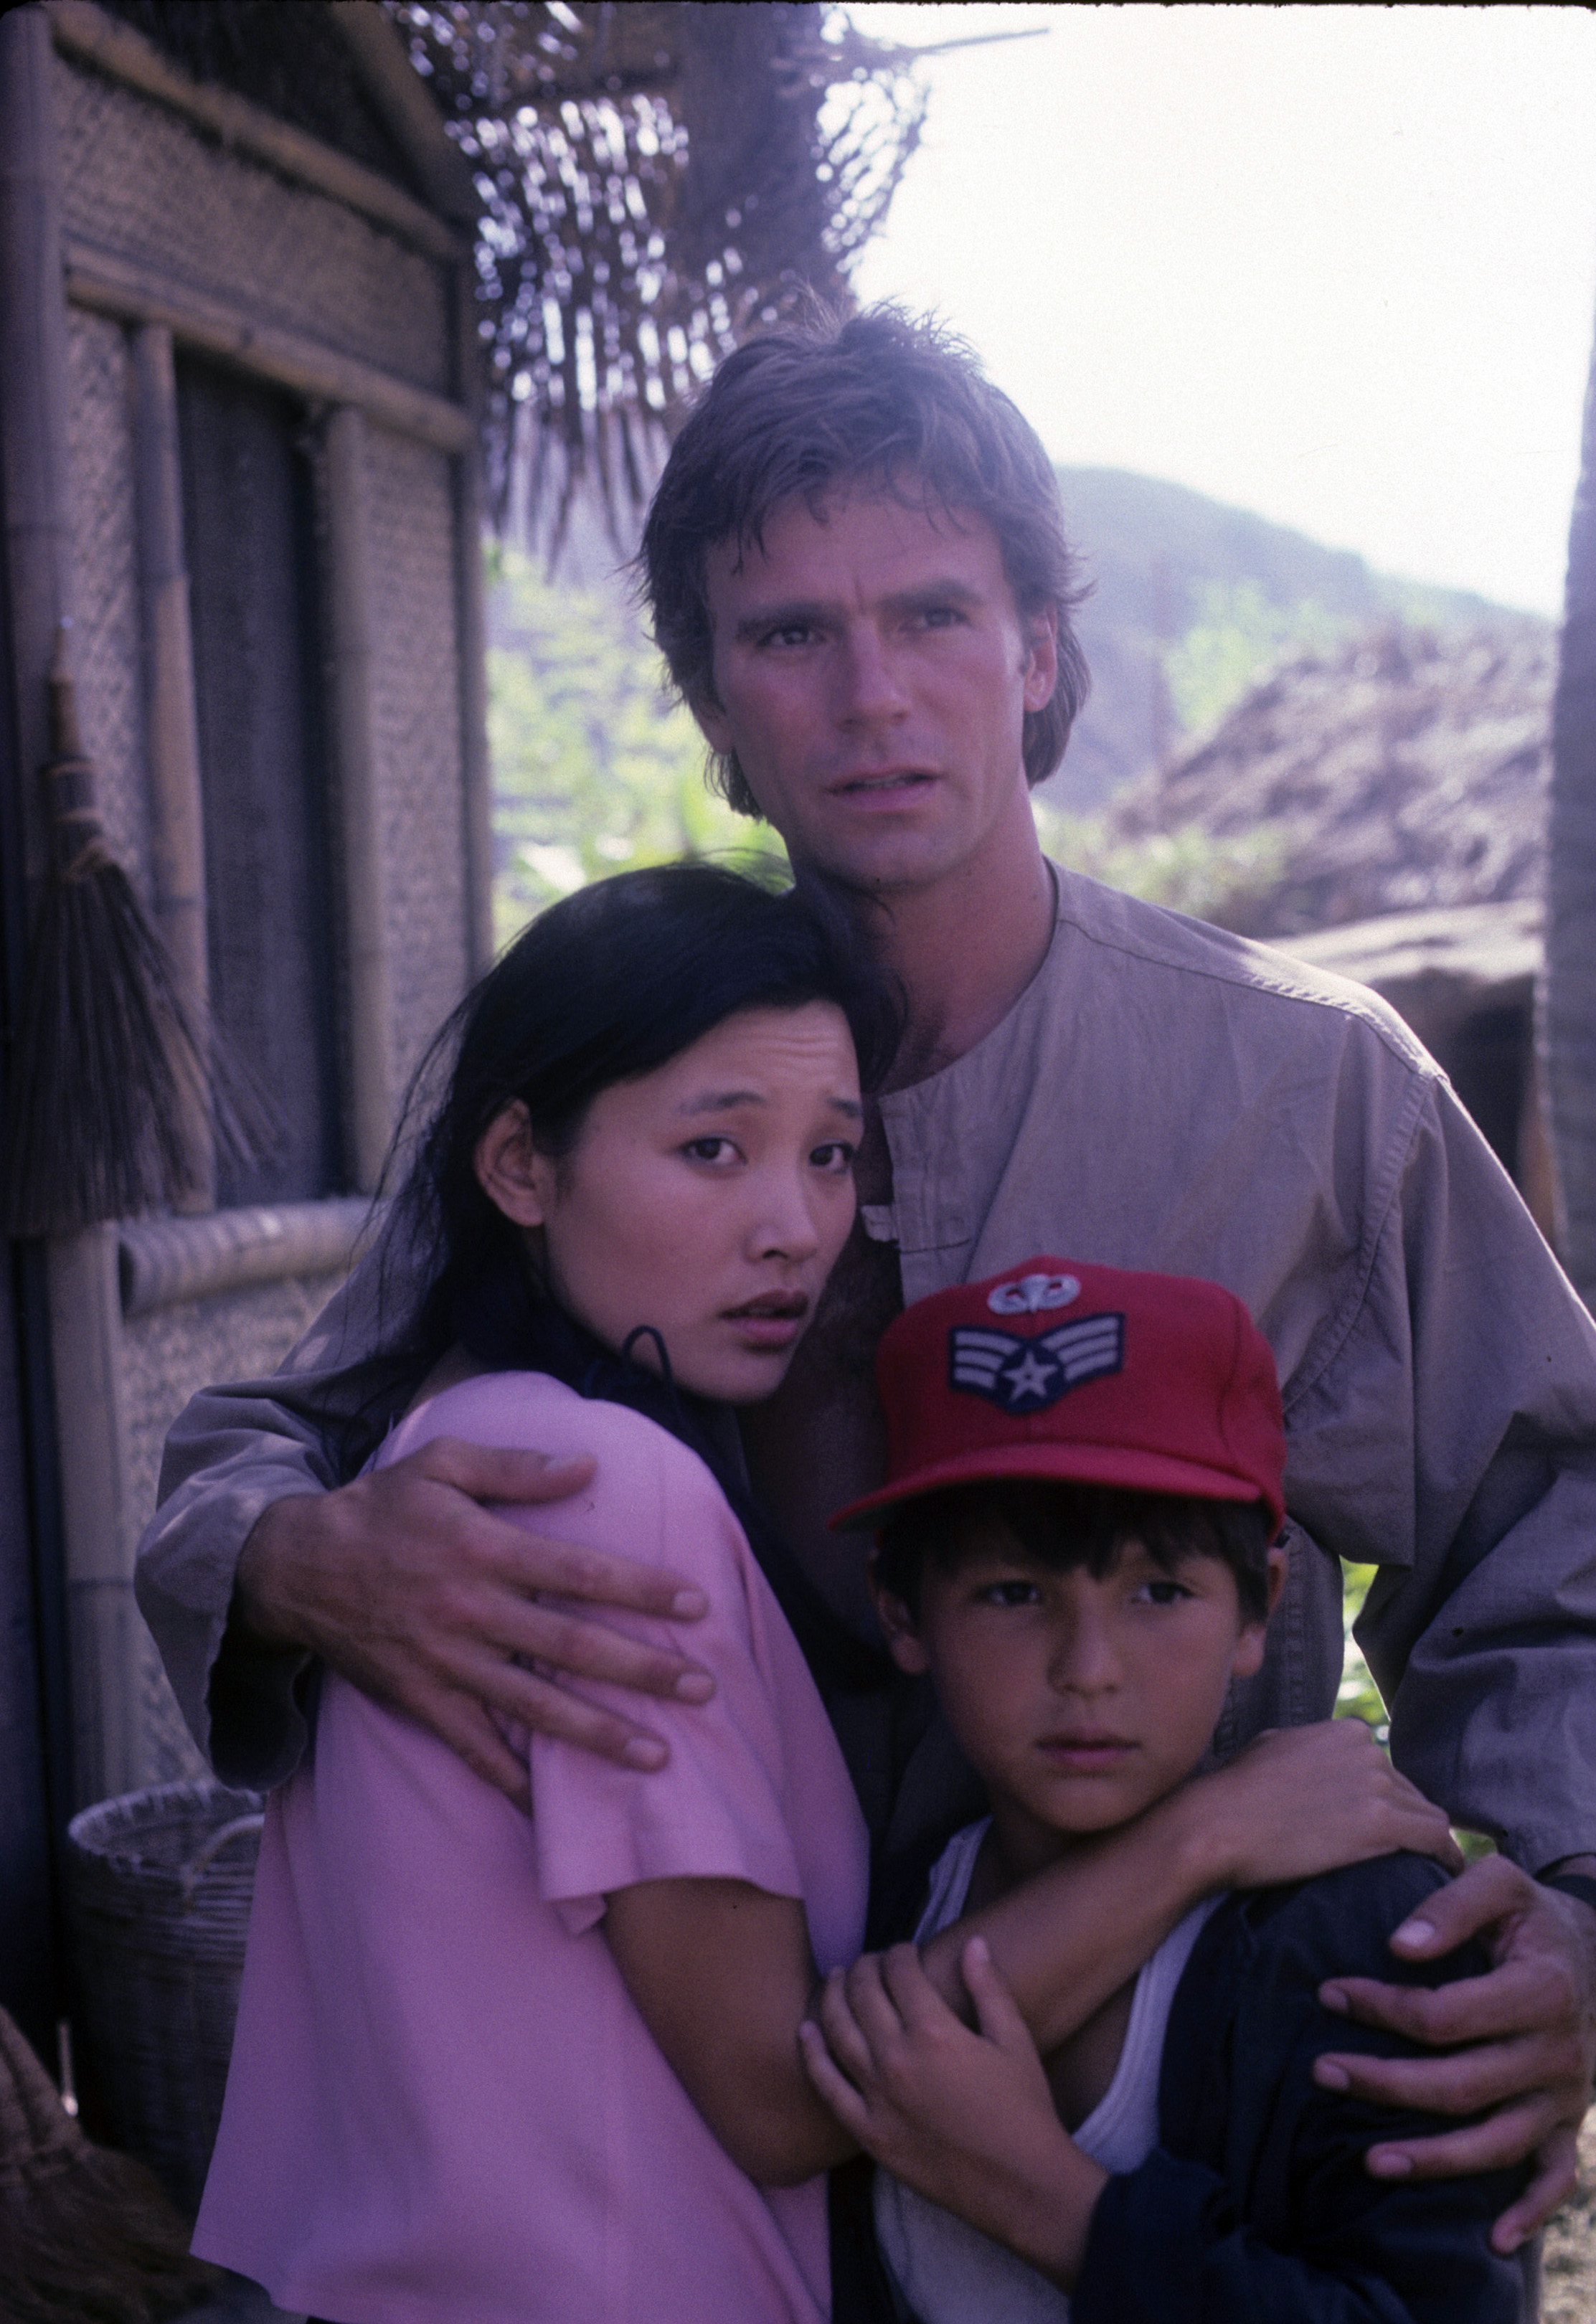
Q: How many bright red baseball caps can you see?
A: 1